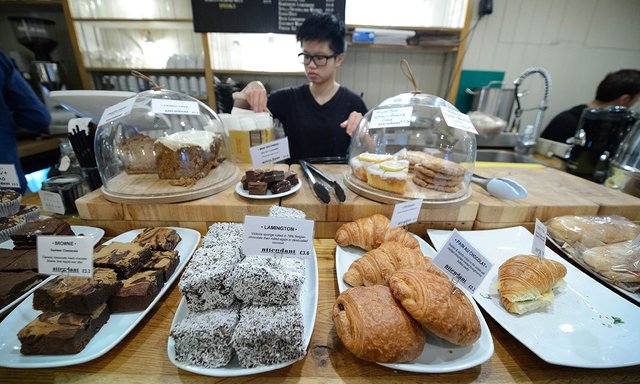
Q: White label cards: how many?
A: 12